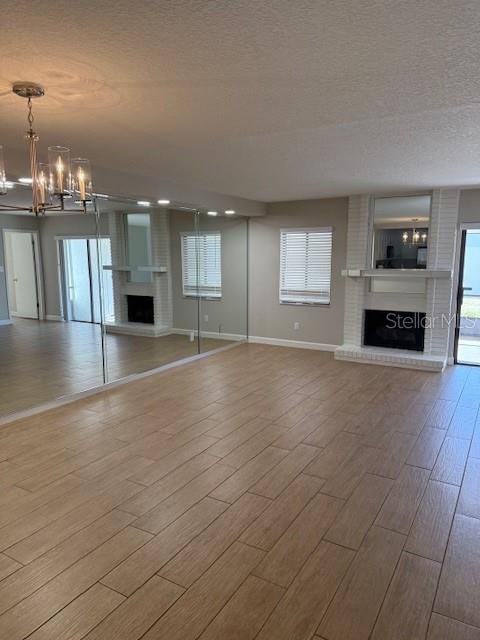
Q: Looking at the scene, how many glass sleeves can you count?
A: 4